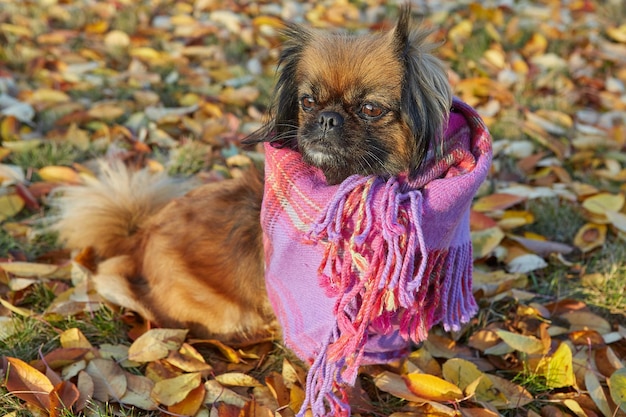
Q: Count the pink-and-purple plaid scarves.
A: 1